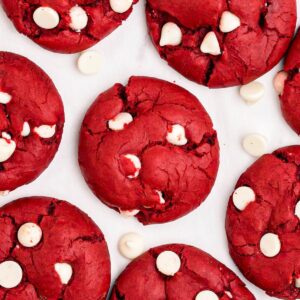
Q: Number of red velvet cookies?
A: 8